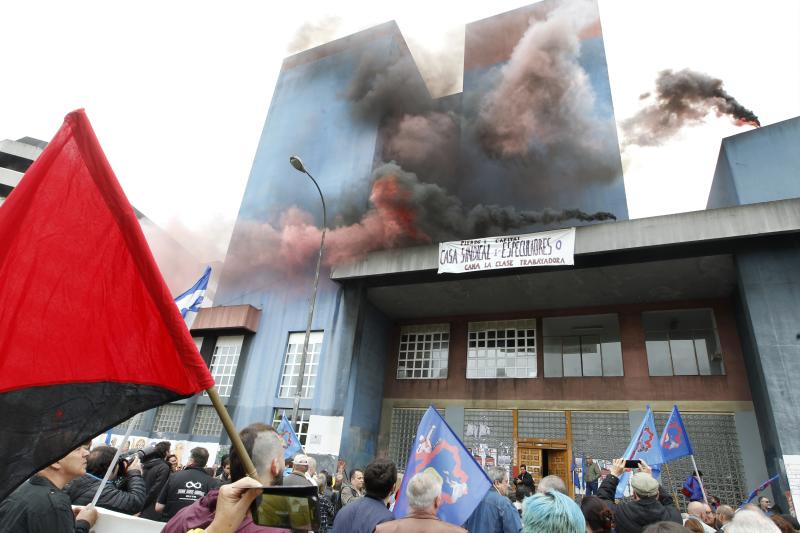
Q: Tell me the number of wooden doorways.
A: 1